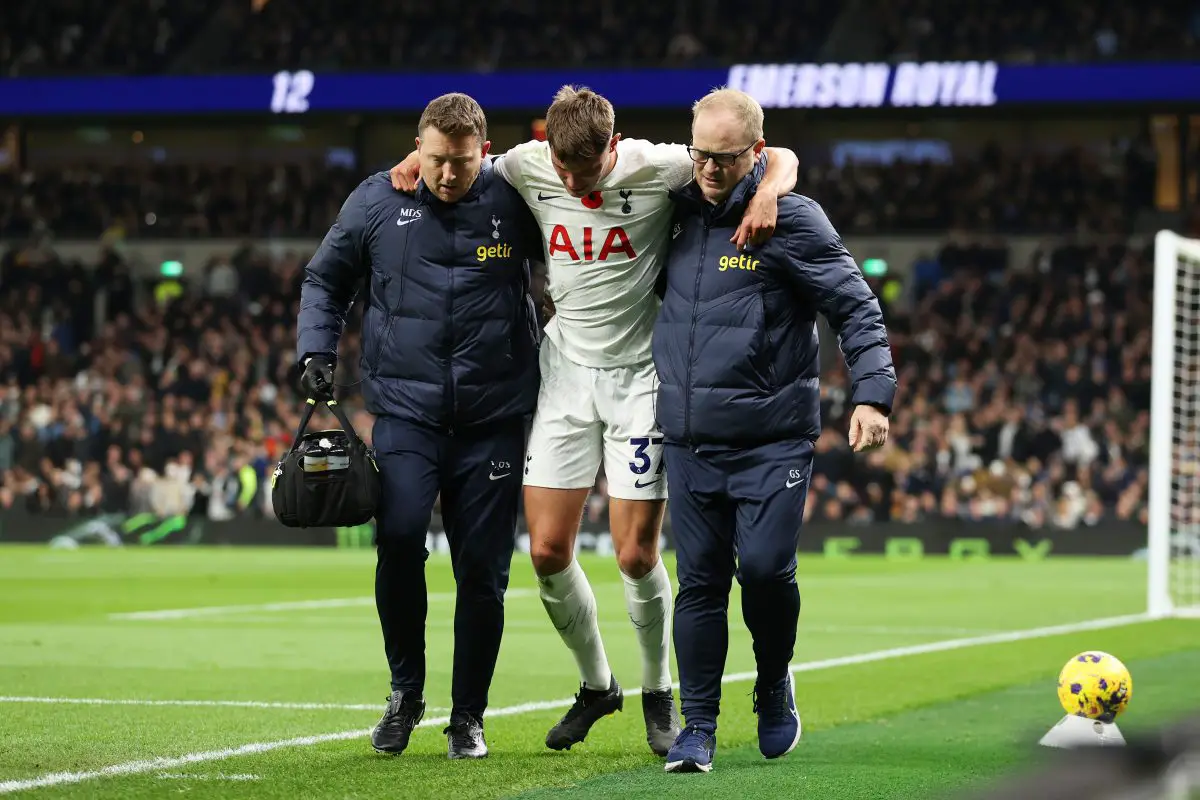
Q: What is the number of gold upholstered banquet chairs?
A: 0